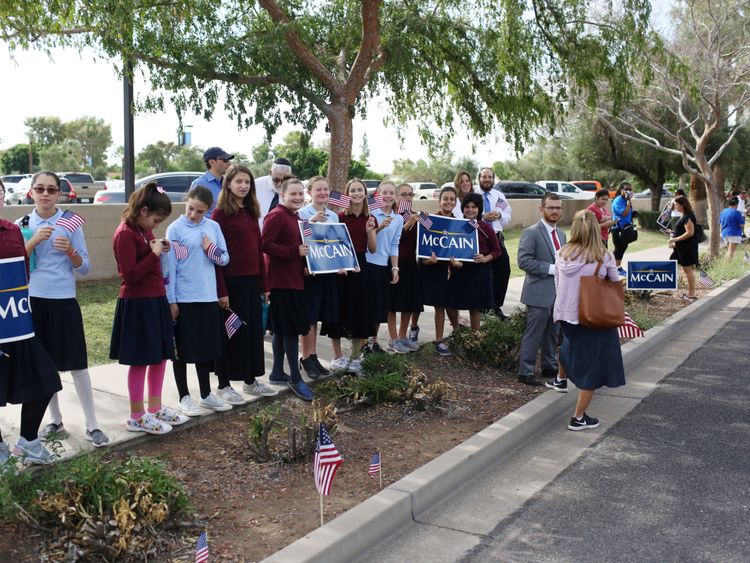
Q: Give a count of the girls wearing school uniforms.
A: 12